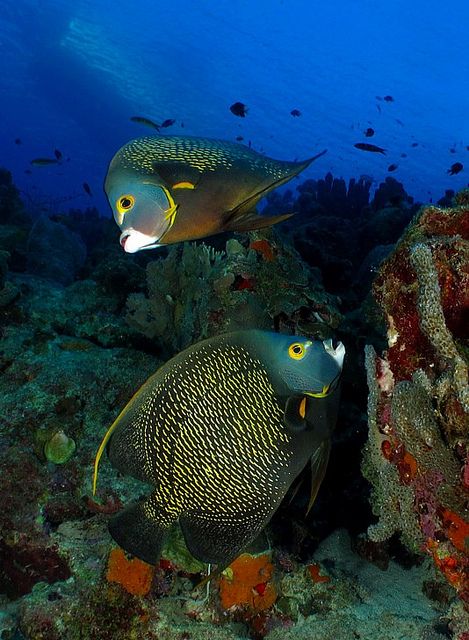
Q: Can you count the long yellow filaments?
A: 1